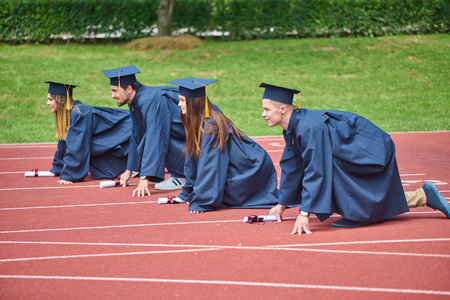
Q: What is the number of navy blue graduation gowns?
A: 4